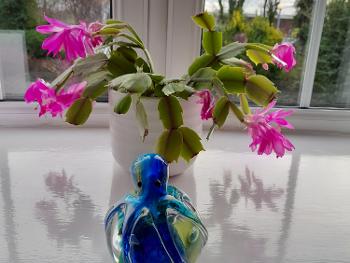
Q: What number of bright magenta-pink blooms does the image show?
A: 5